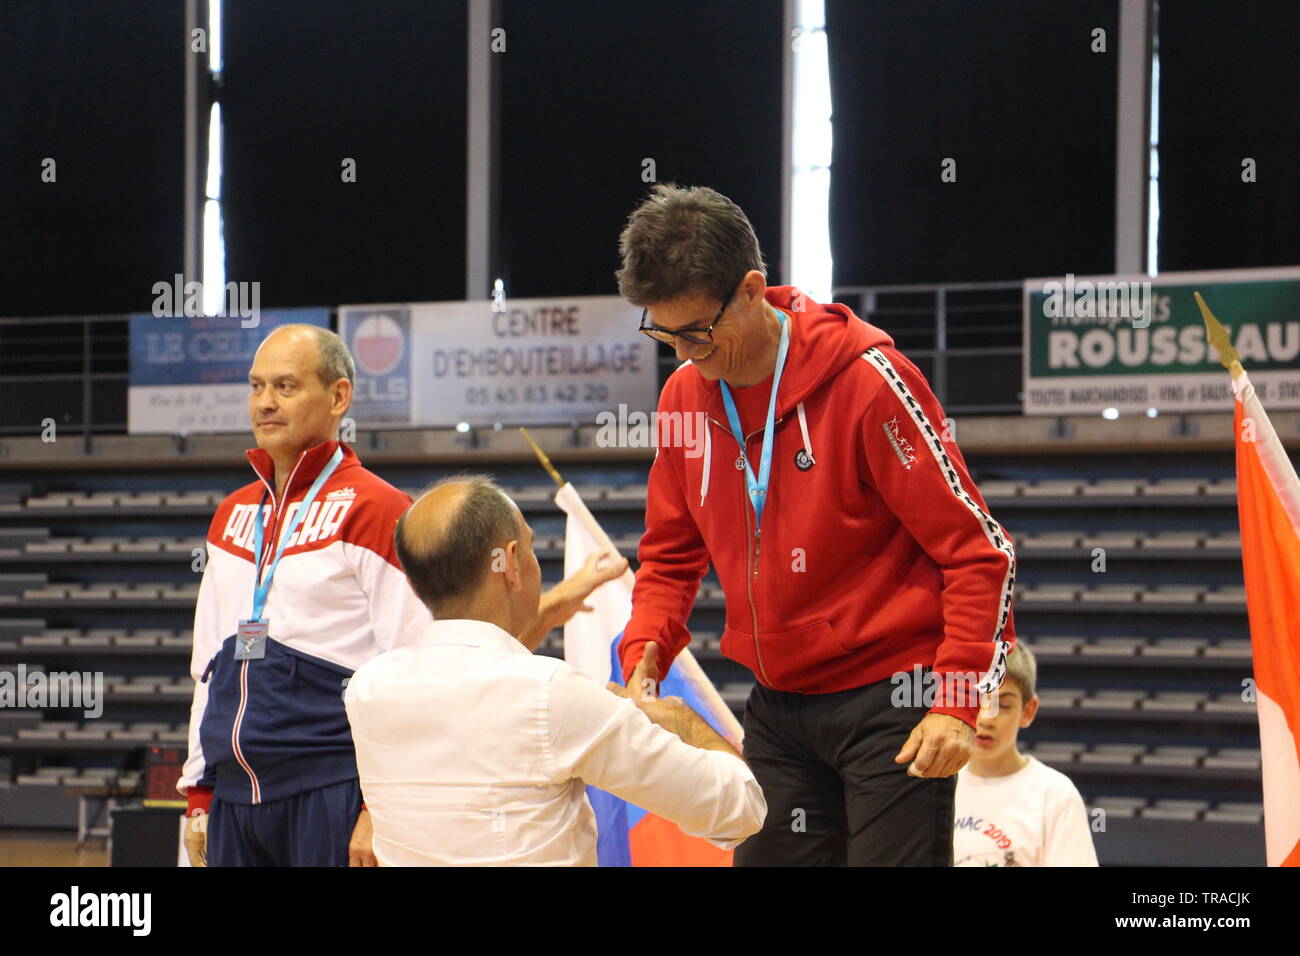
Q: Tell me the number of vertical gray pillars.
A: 4